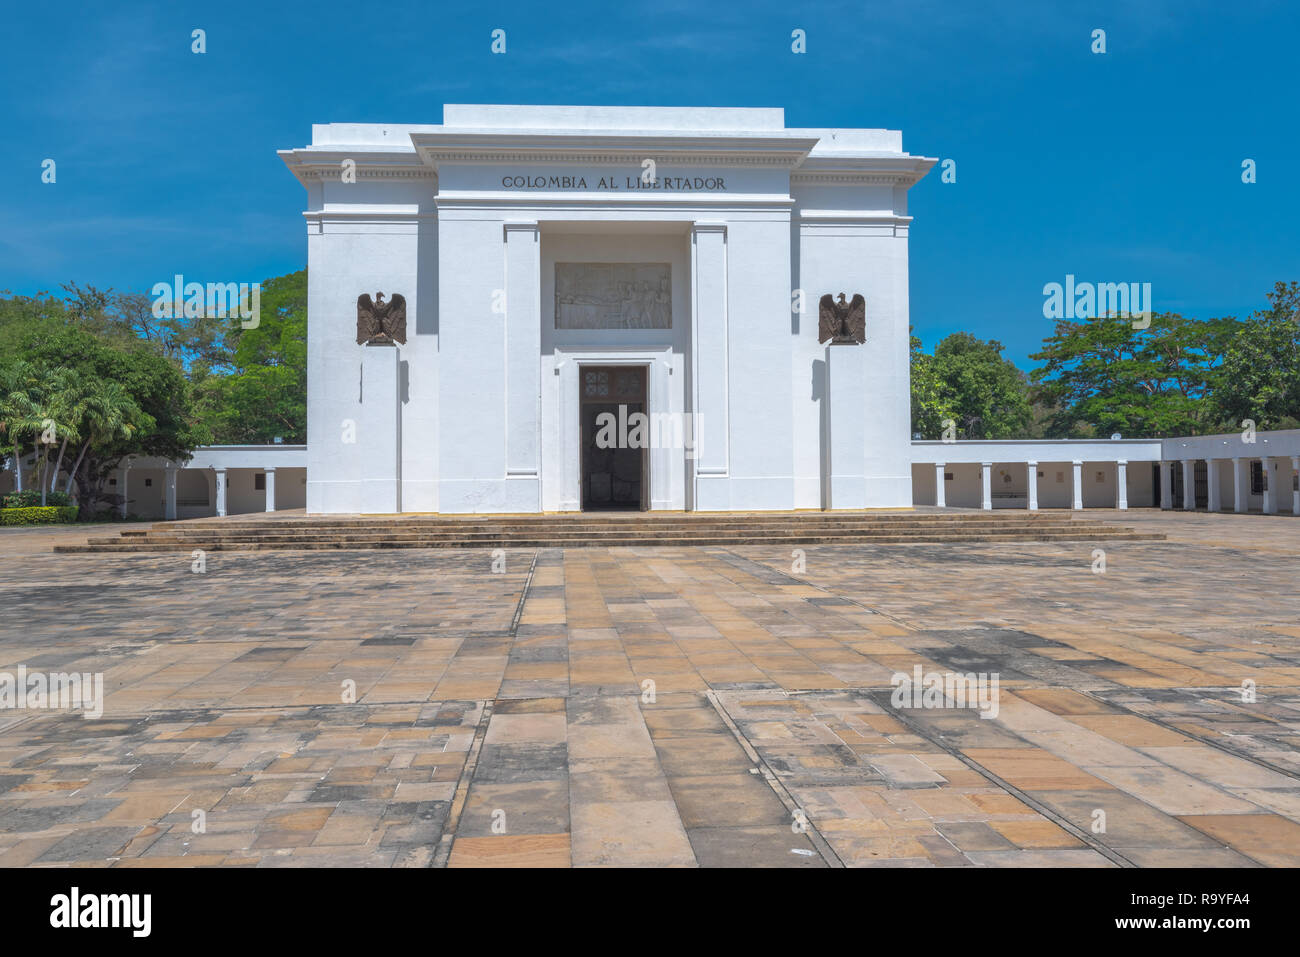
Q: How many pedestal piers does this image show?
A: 2